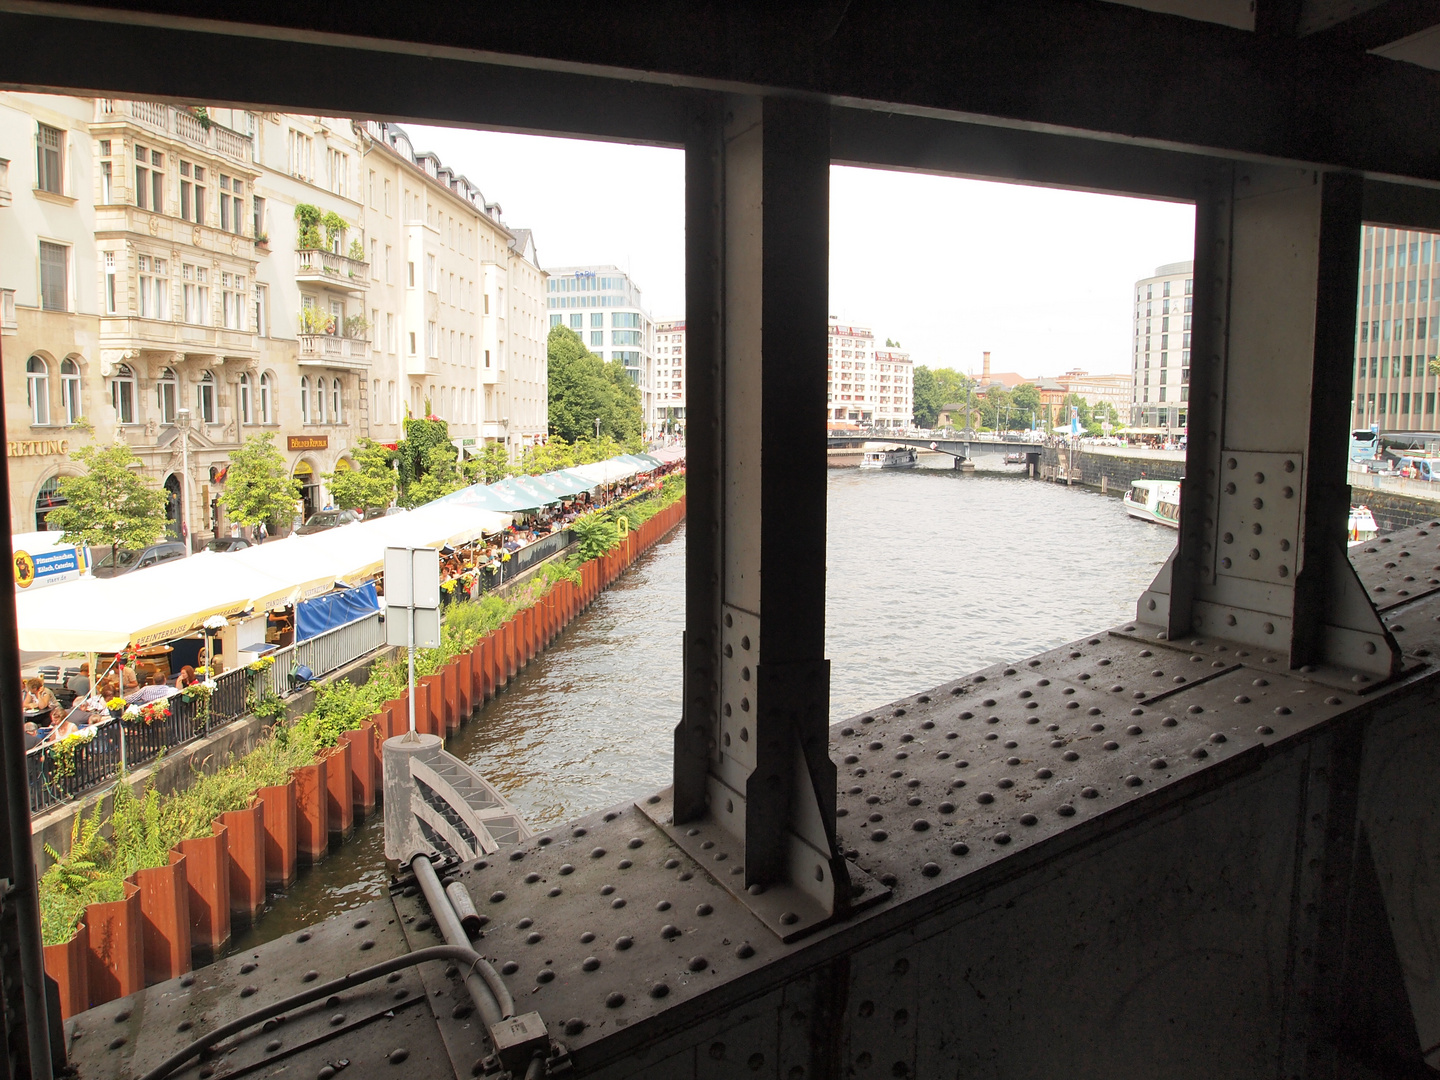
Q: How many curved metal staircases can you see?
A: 1